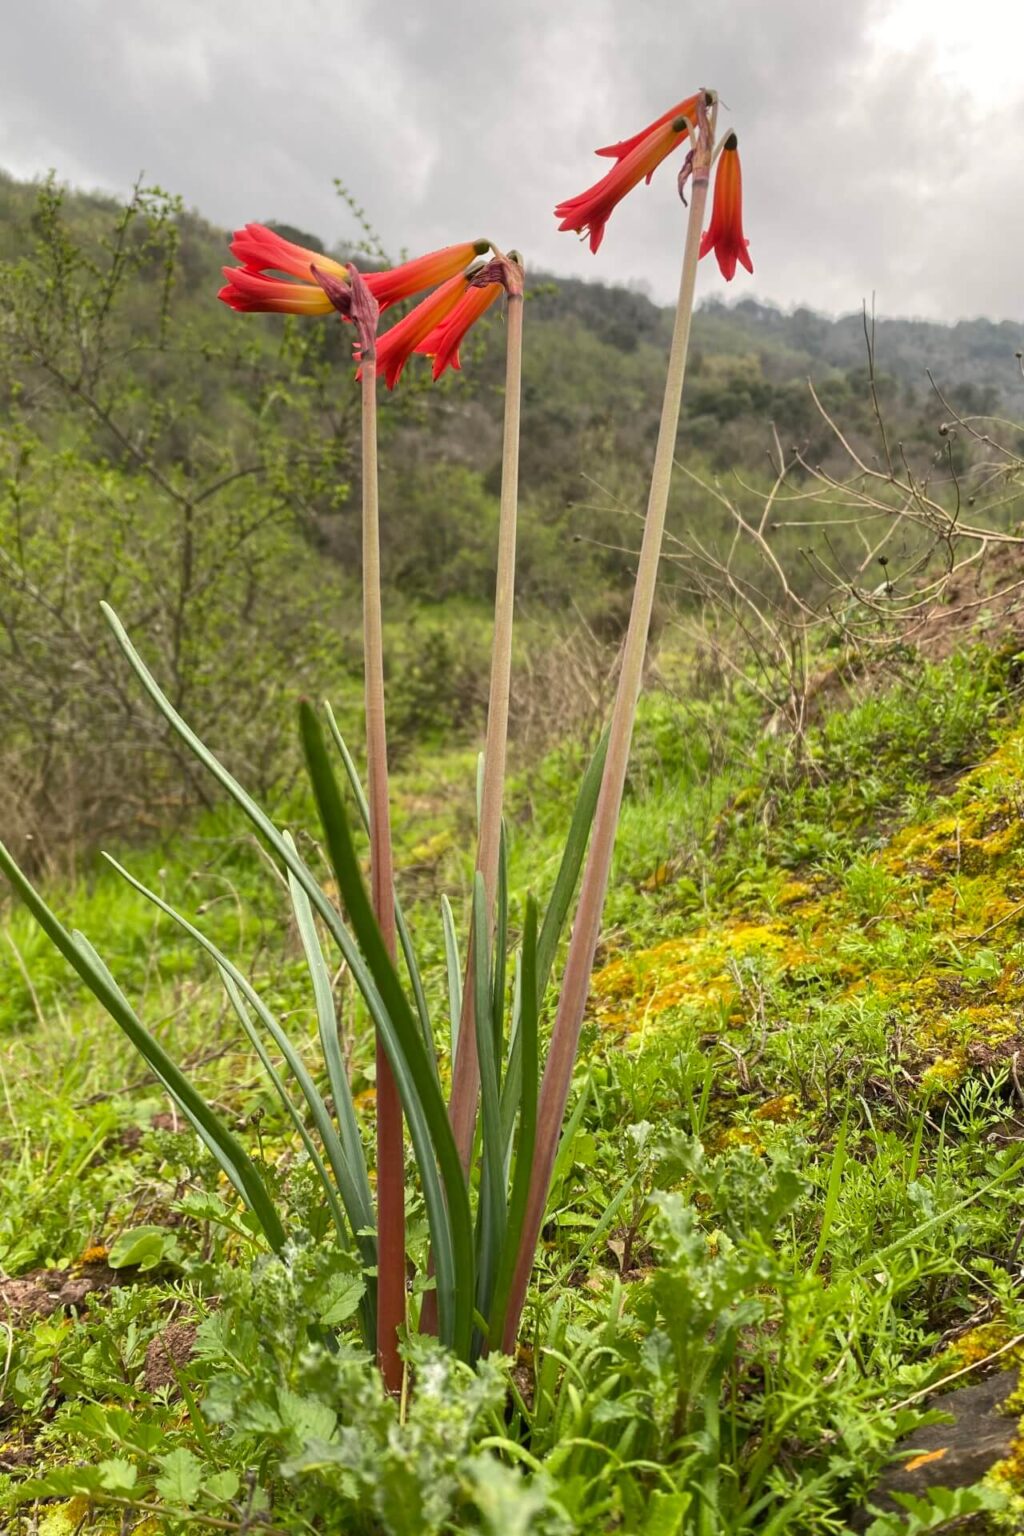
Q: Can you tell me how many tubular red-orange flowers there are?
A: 8